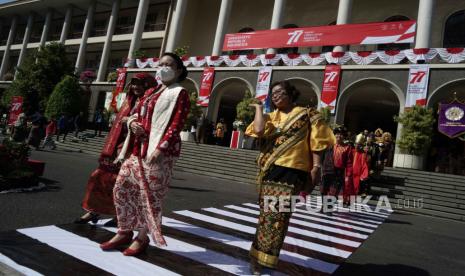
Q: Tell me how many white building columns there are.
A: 12